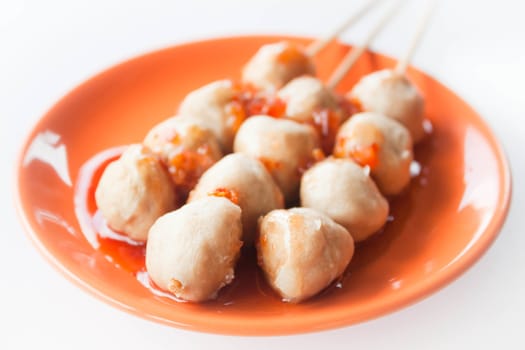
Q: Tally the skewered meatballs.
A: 12